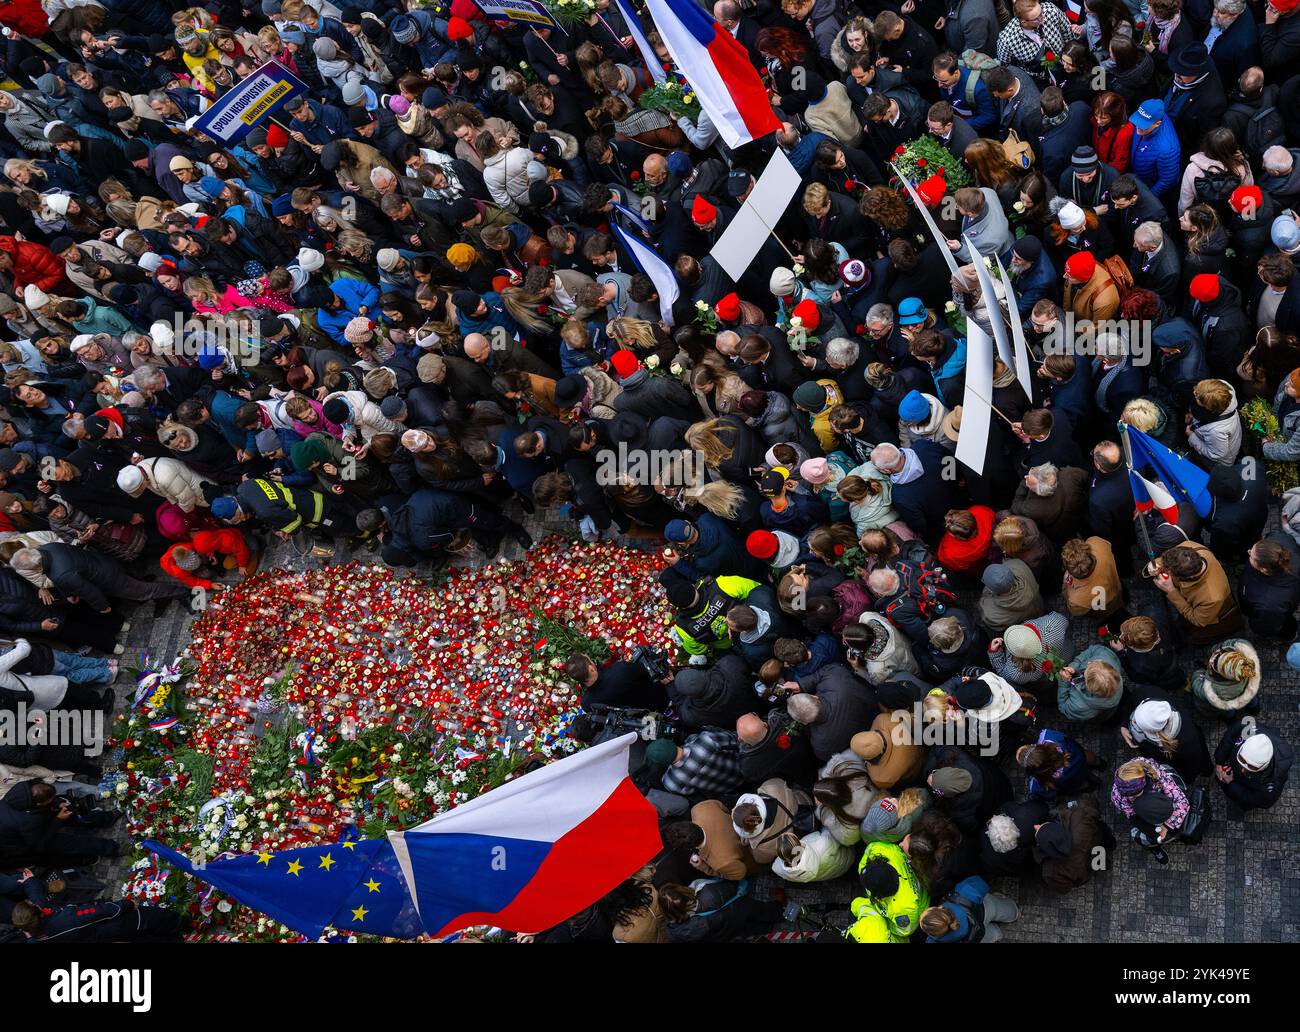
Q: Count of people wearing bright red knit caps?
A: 12